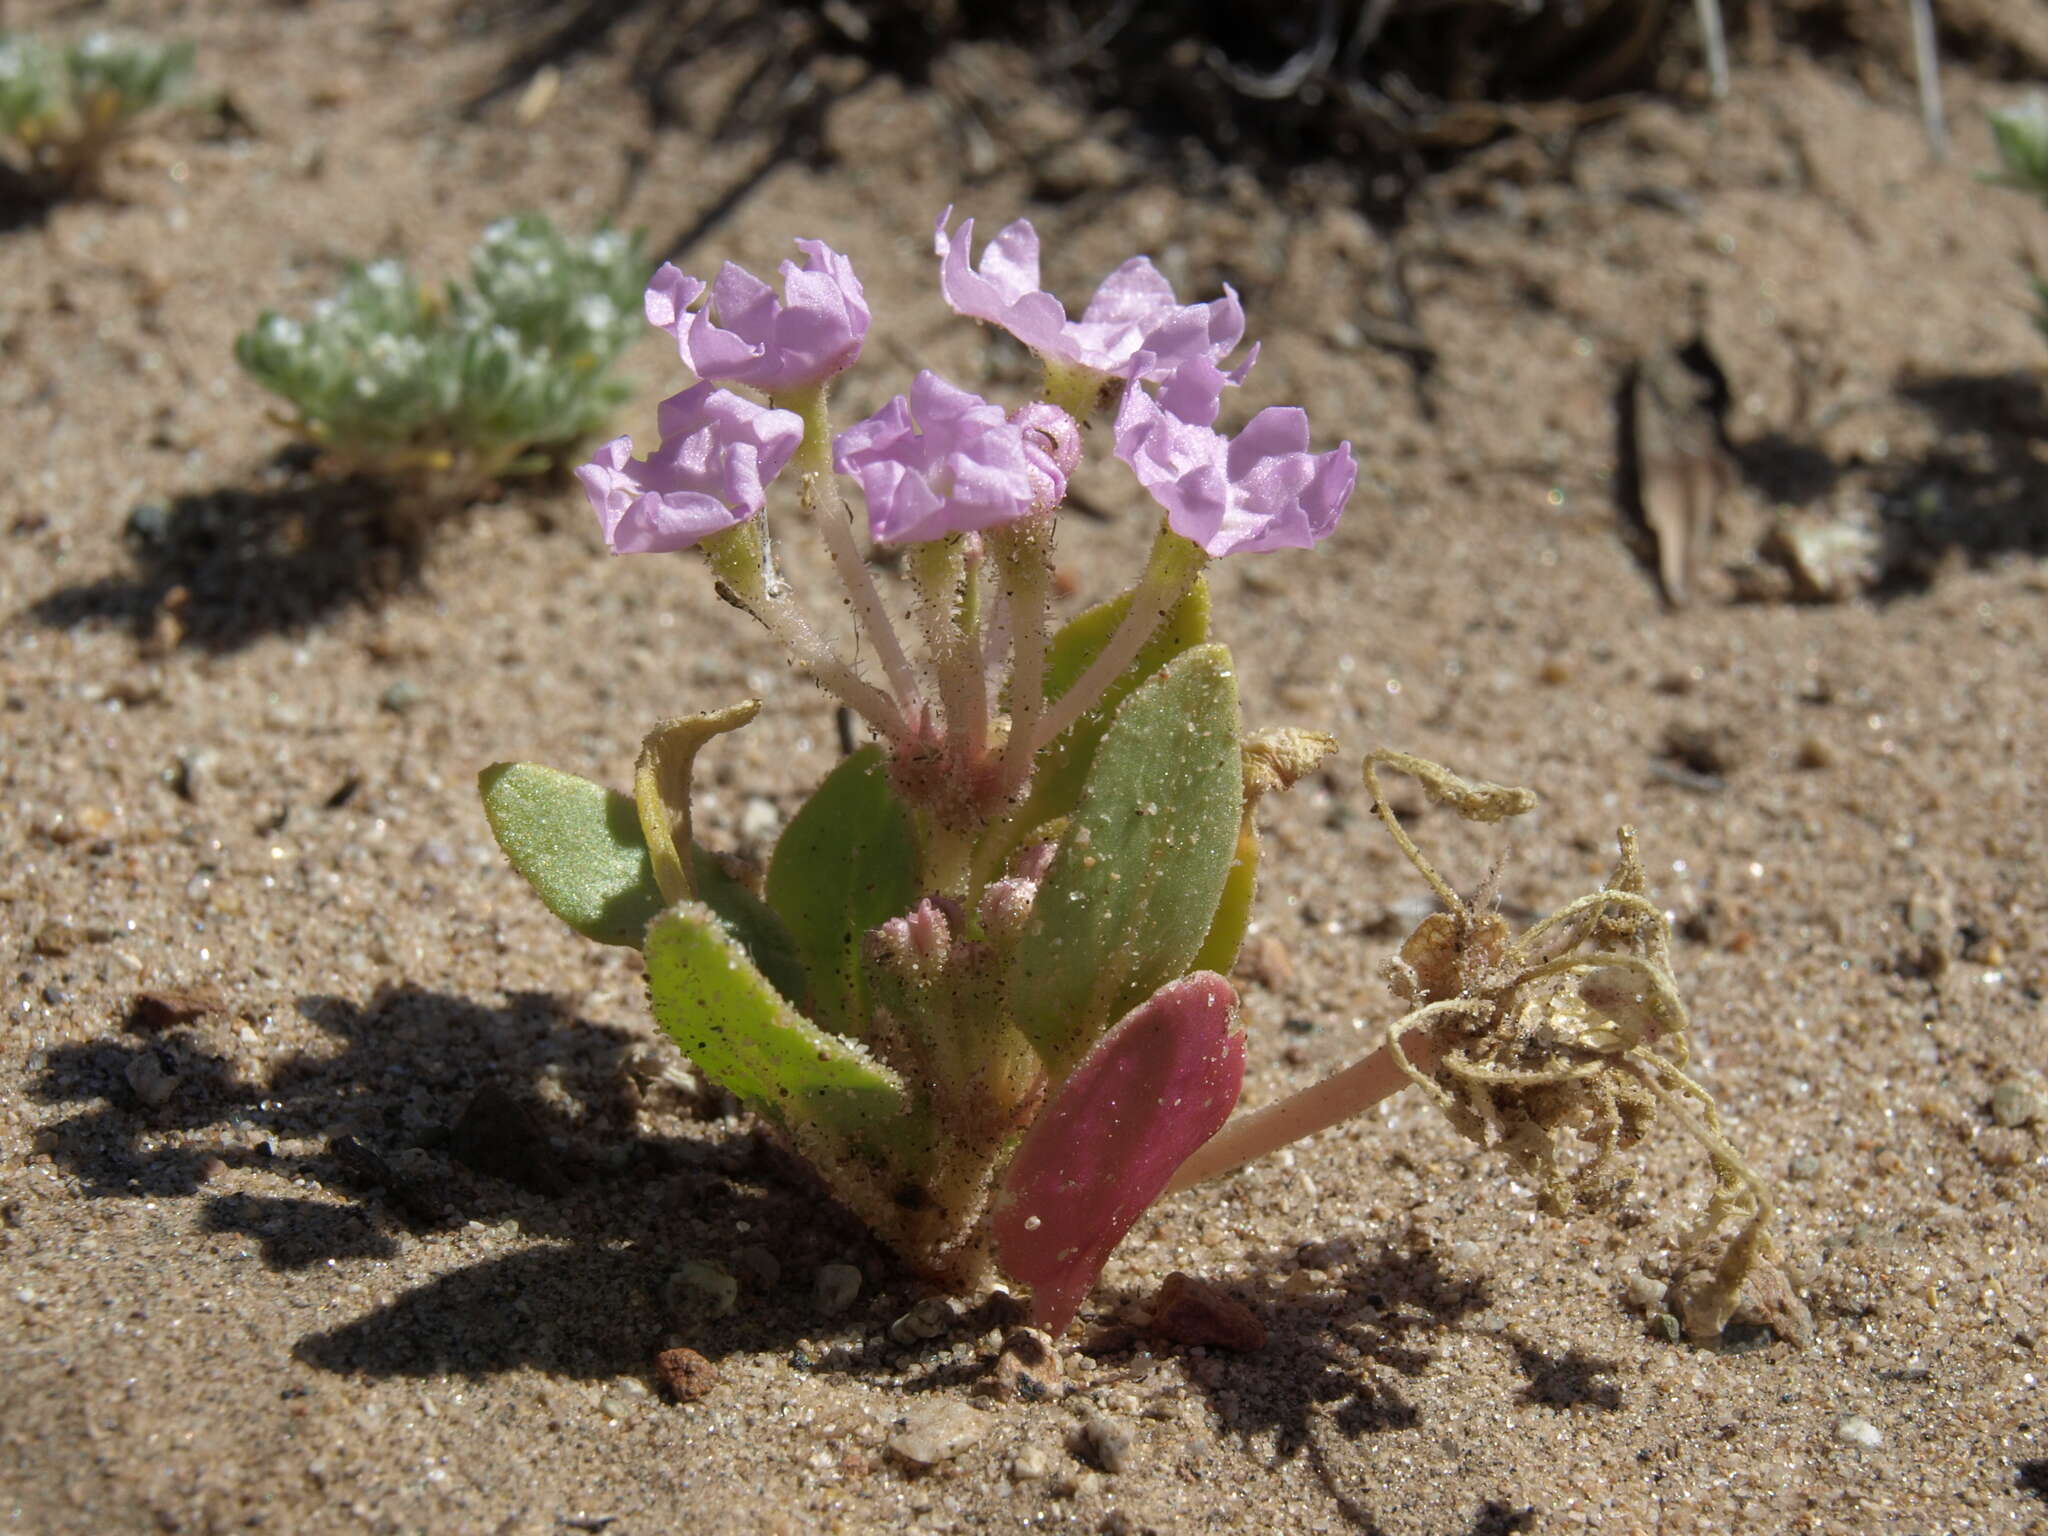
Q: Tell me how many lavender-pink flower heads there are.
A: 5